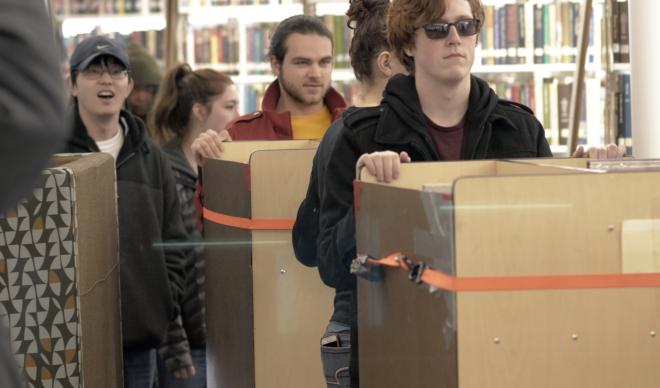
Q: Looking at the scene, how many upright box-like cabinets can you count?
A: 3